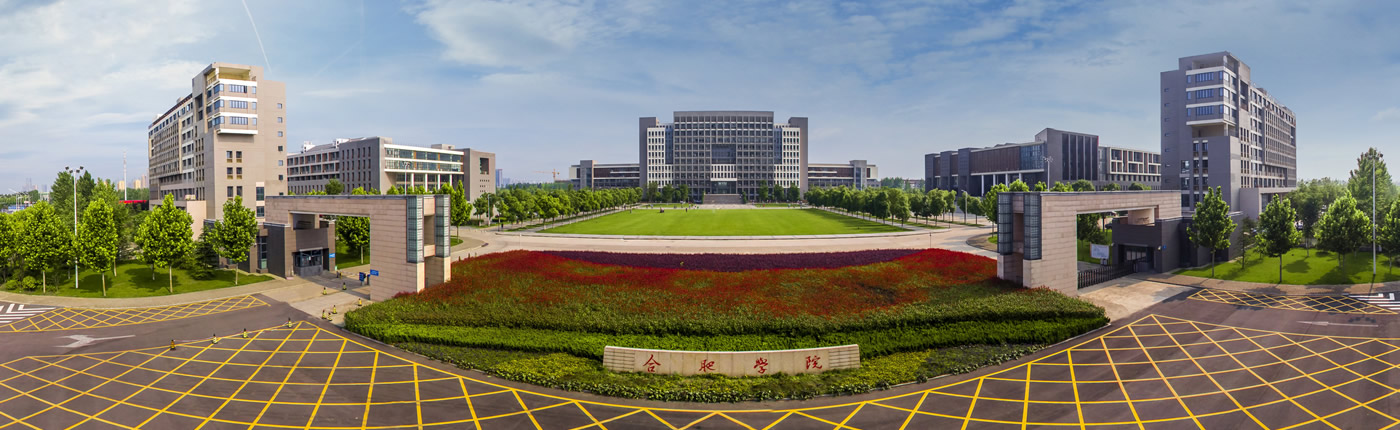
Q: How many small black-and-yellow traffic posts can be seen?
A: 10